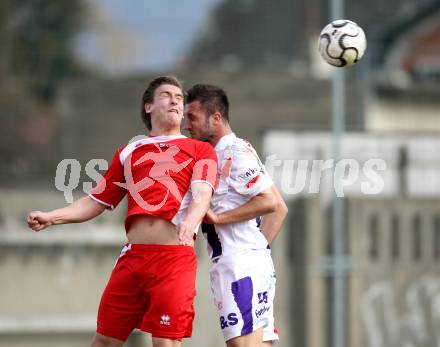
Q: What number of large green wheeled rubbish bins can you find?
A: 0